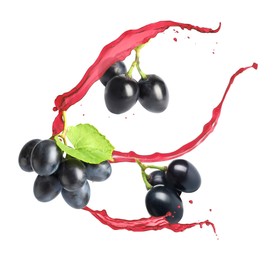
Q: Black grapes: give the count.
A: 12